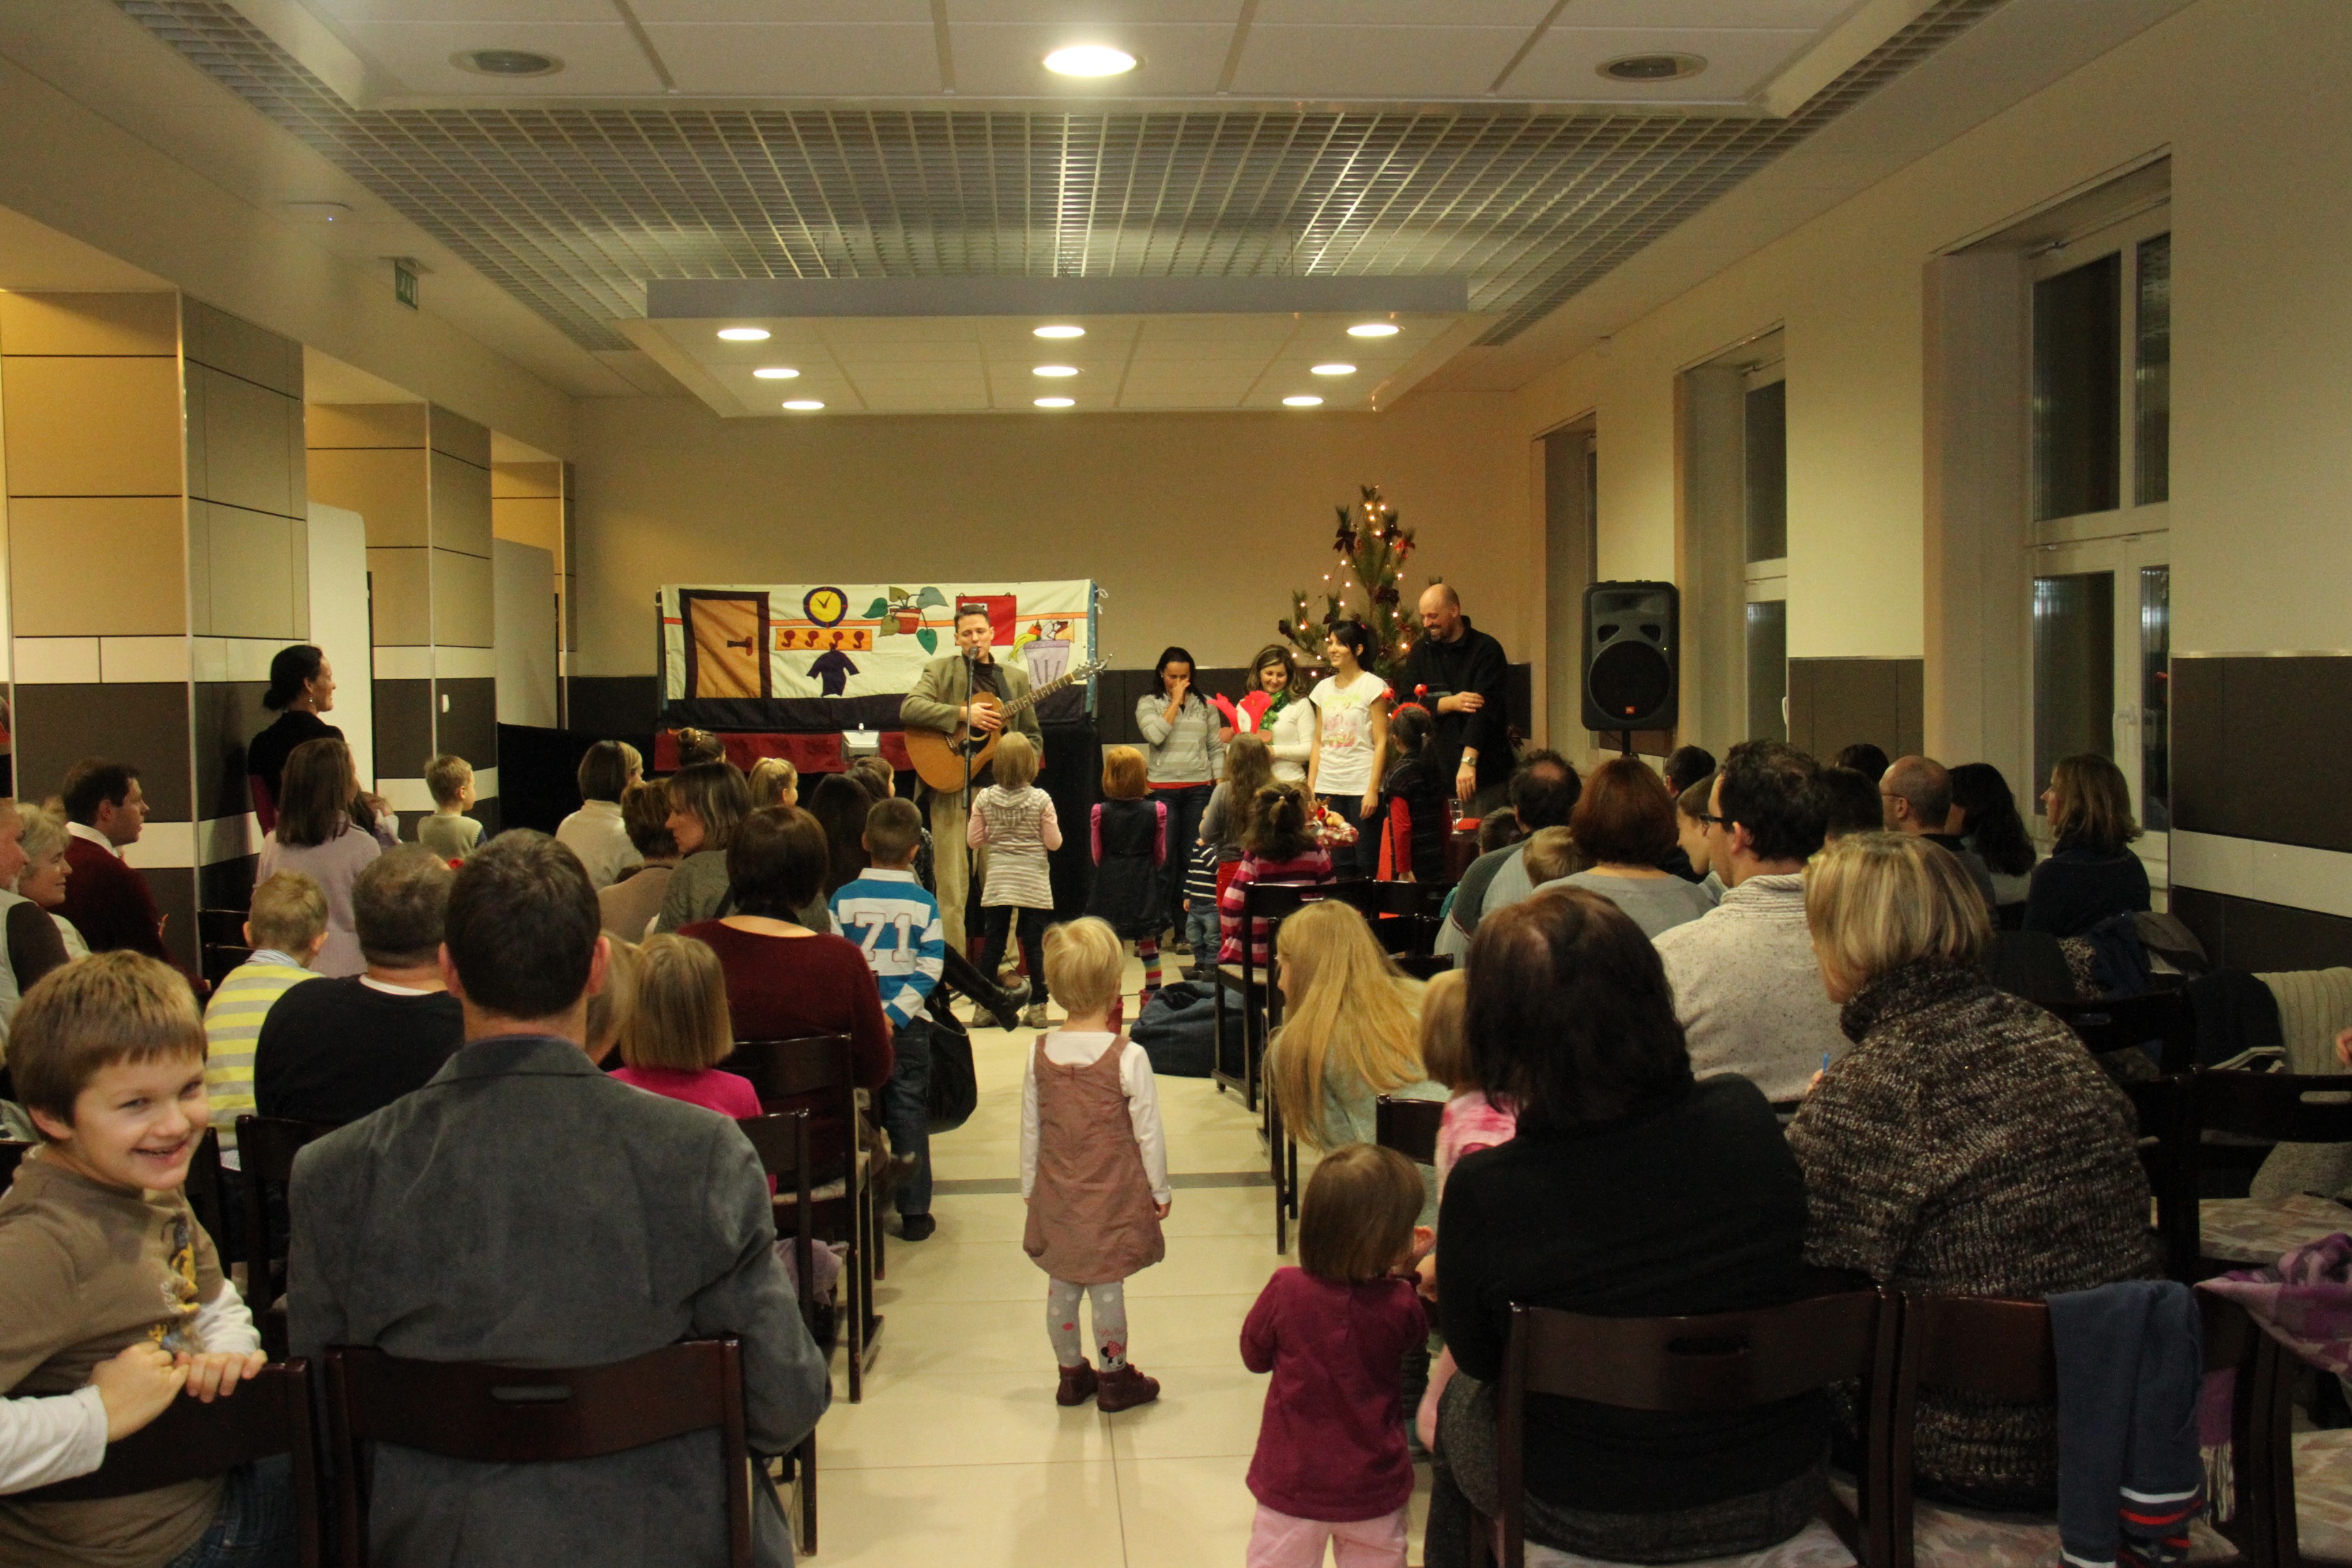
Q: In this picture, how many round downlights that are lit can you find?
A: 10